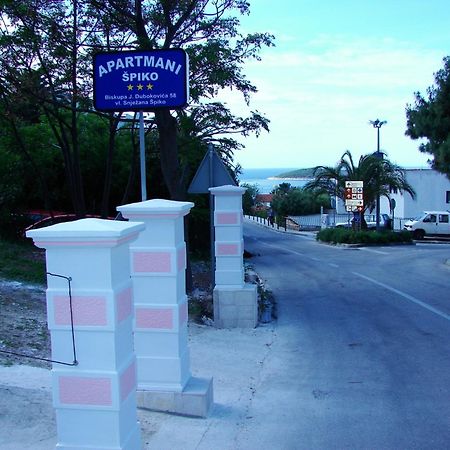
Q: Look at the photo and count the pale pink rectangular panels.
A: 10